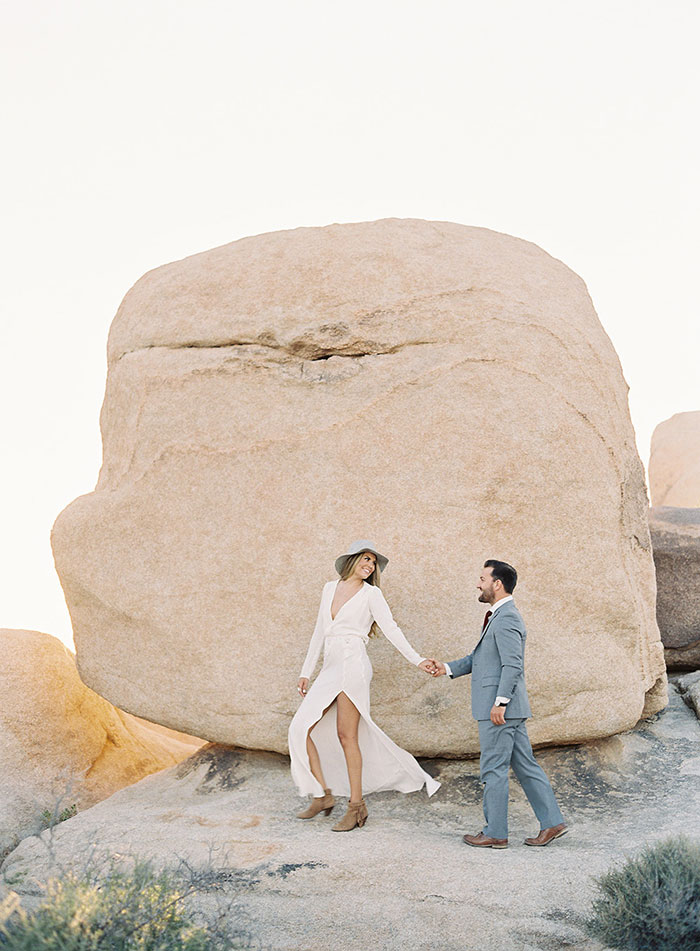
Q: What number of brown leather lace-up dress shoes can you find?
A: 2